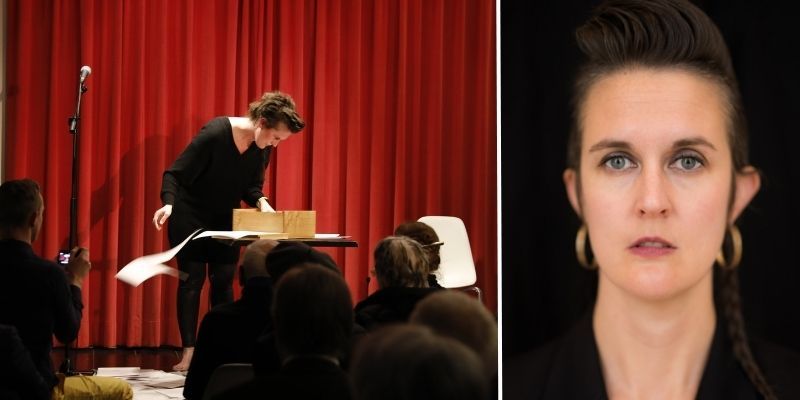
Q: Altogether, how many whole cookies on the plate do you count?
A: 0